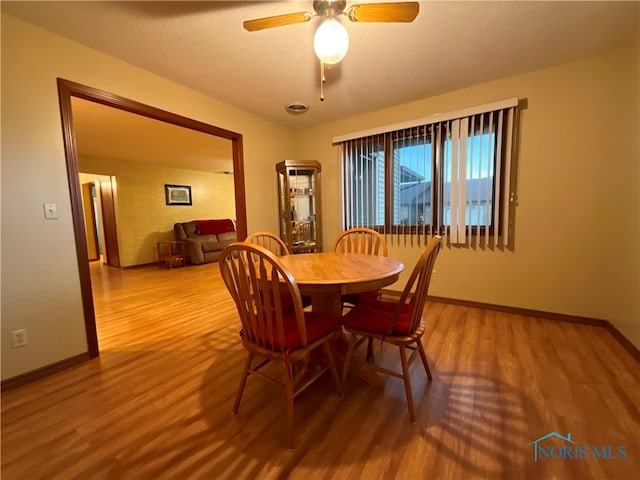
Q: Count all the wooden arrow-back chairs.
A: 4